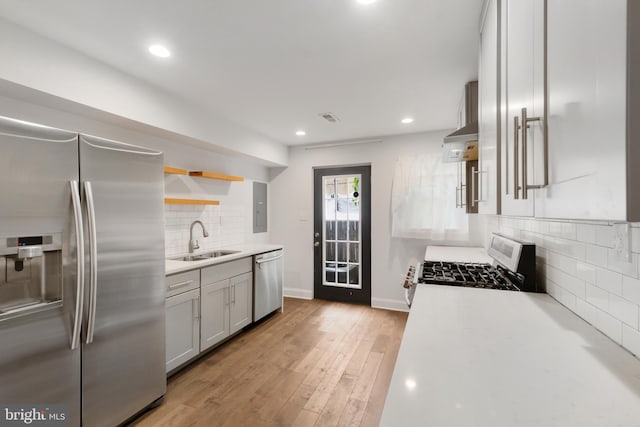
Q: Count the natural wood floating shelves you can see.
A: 3